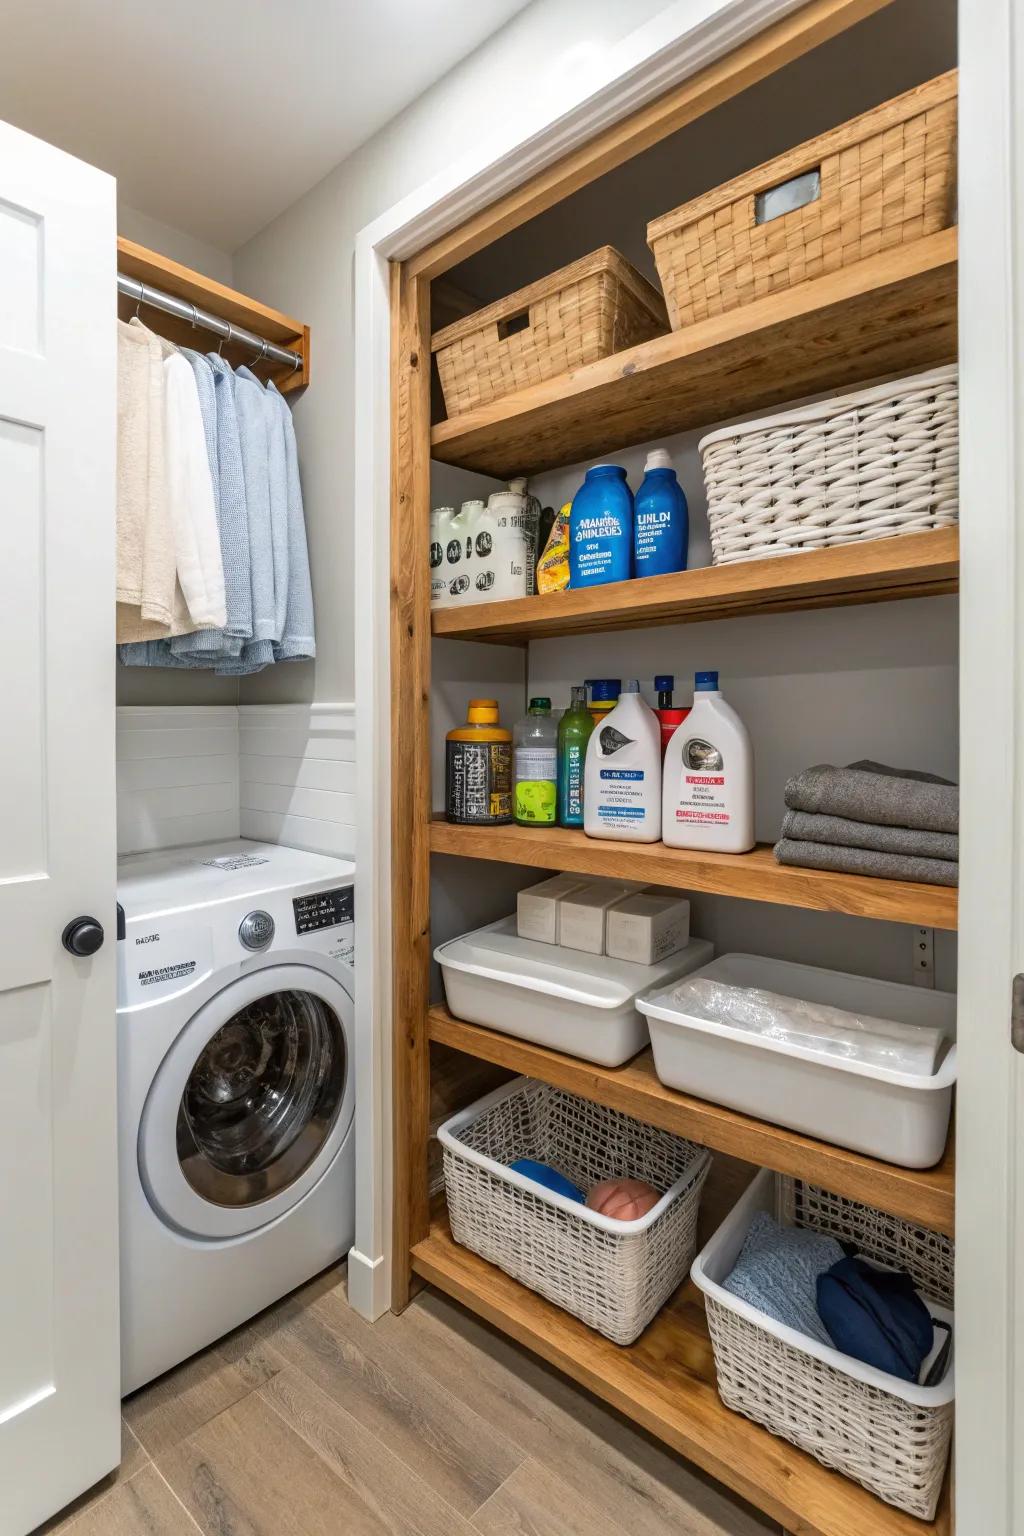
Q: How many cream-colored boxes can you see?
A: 3